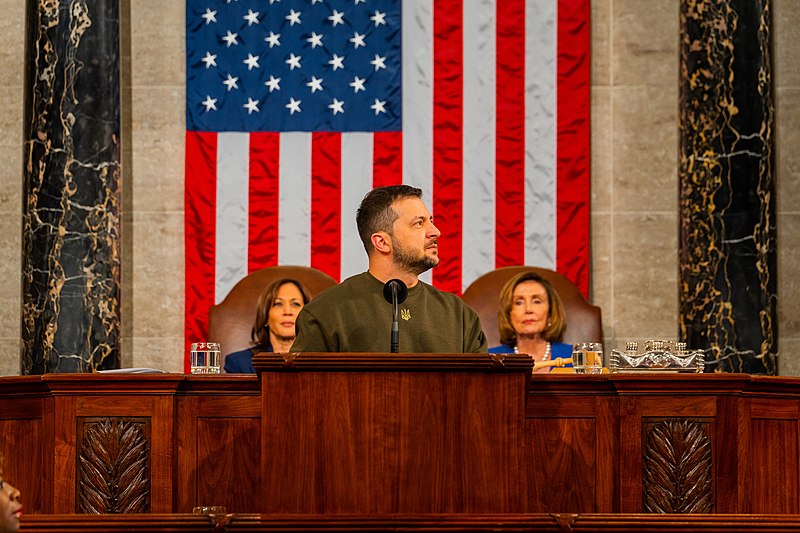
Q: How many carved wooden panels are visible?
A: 2